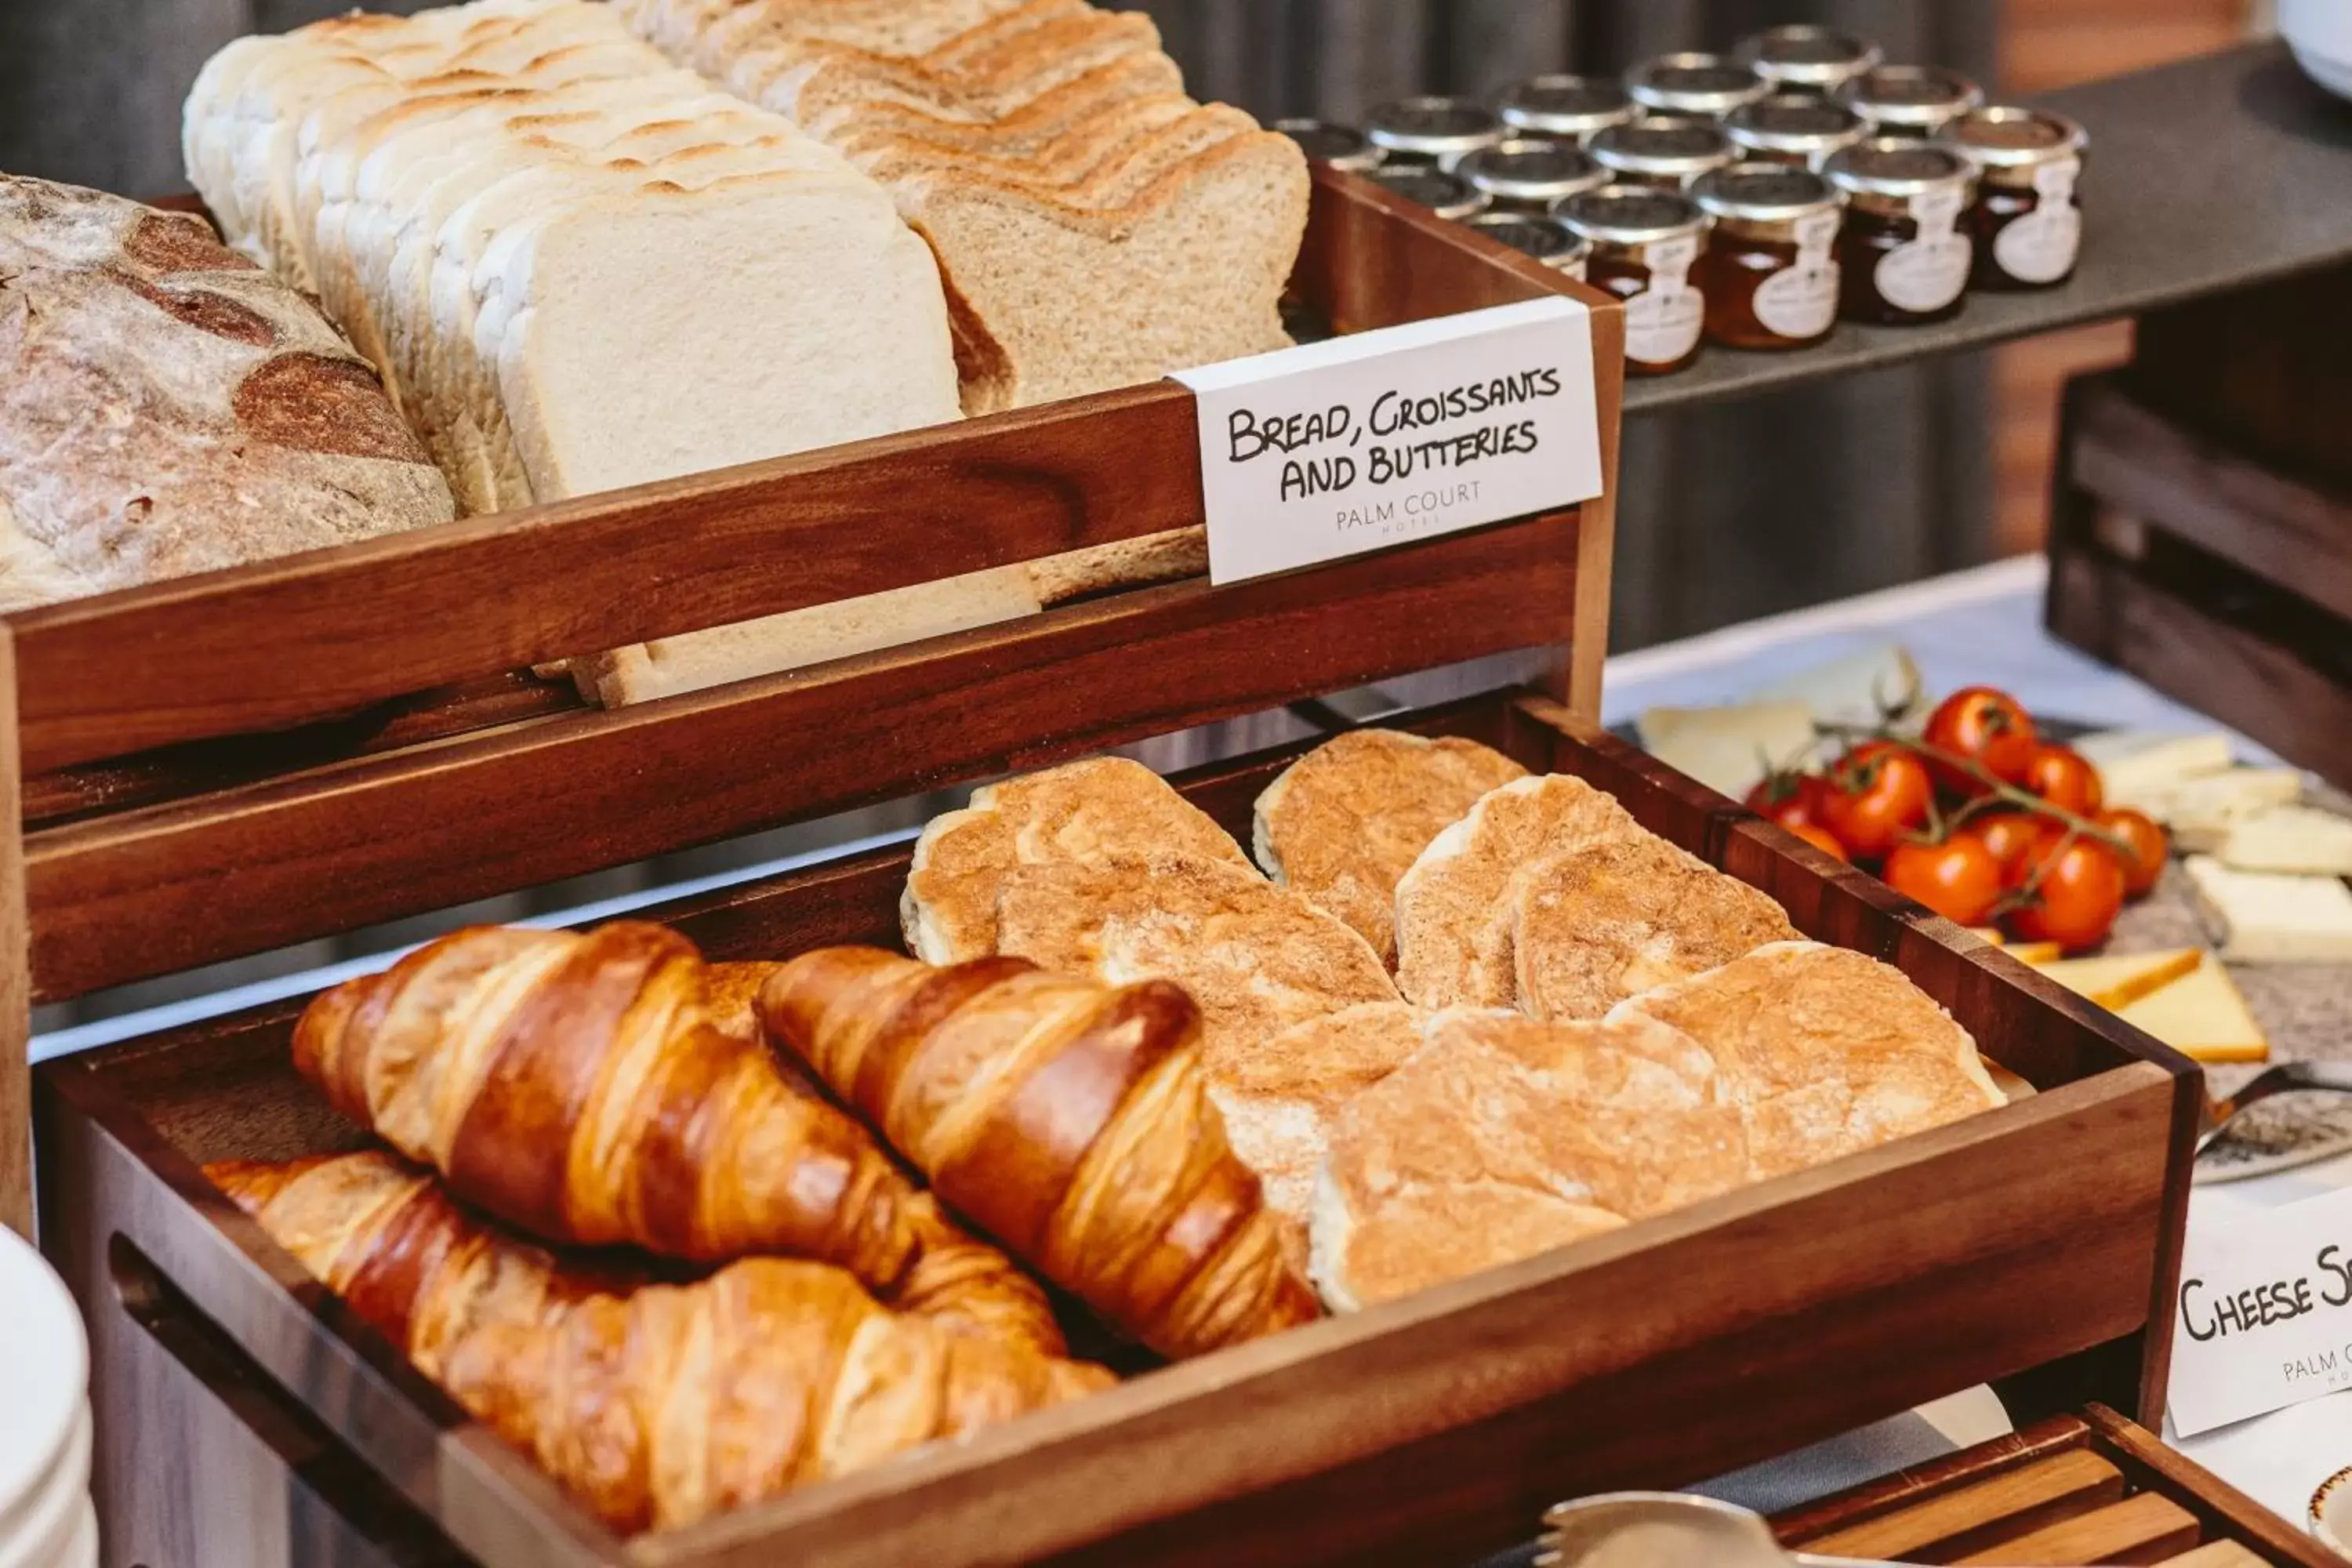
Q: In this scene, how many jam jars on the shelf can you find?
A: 15